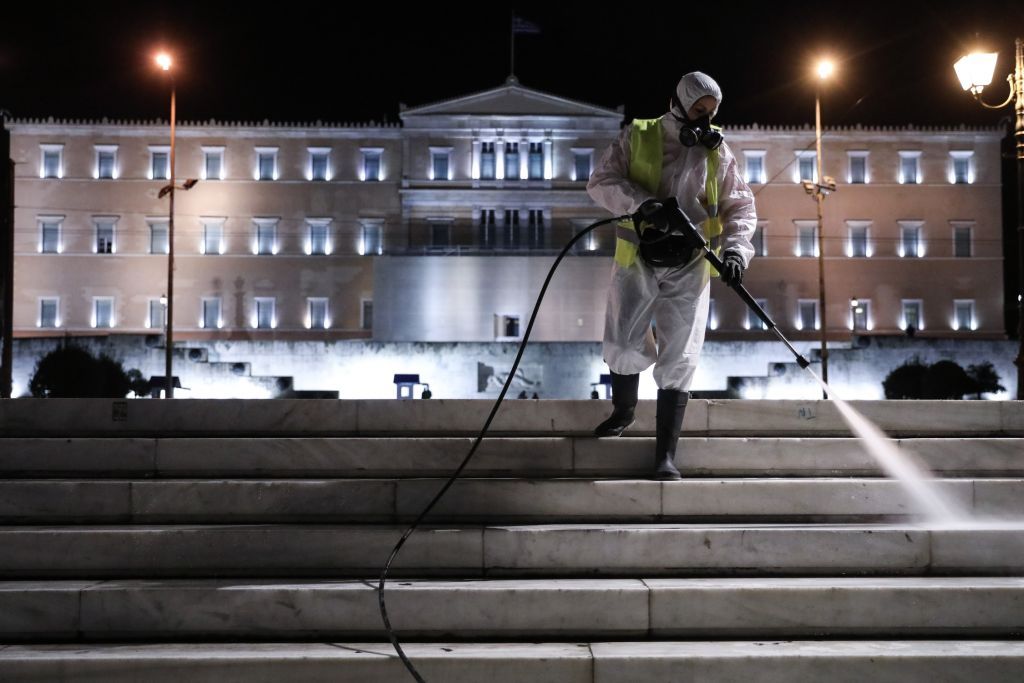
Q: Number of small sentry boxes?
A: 2